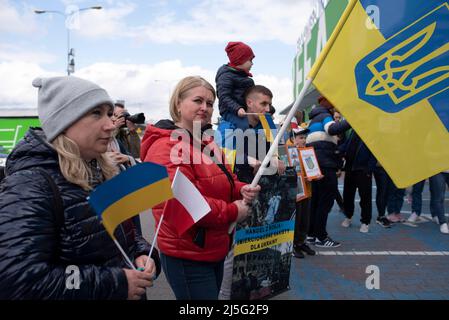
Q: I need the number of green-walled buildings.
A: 2